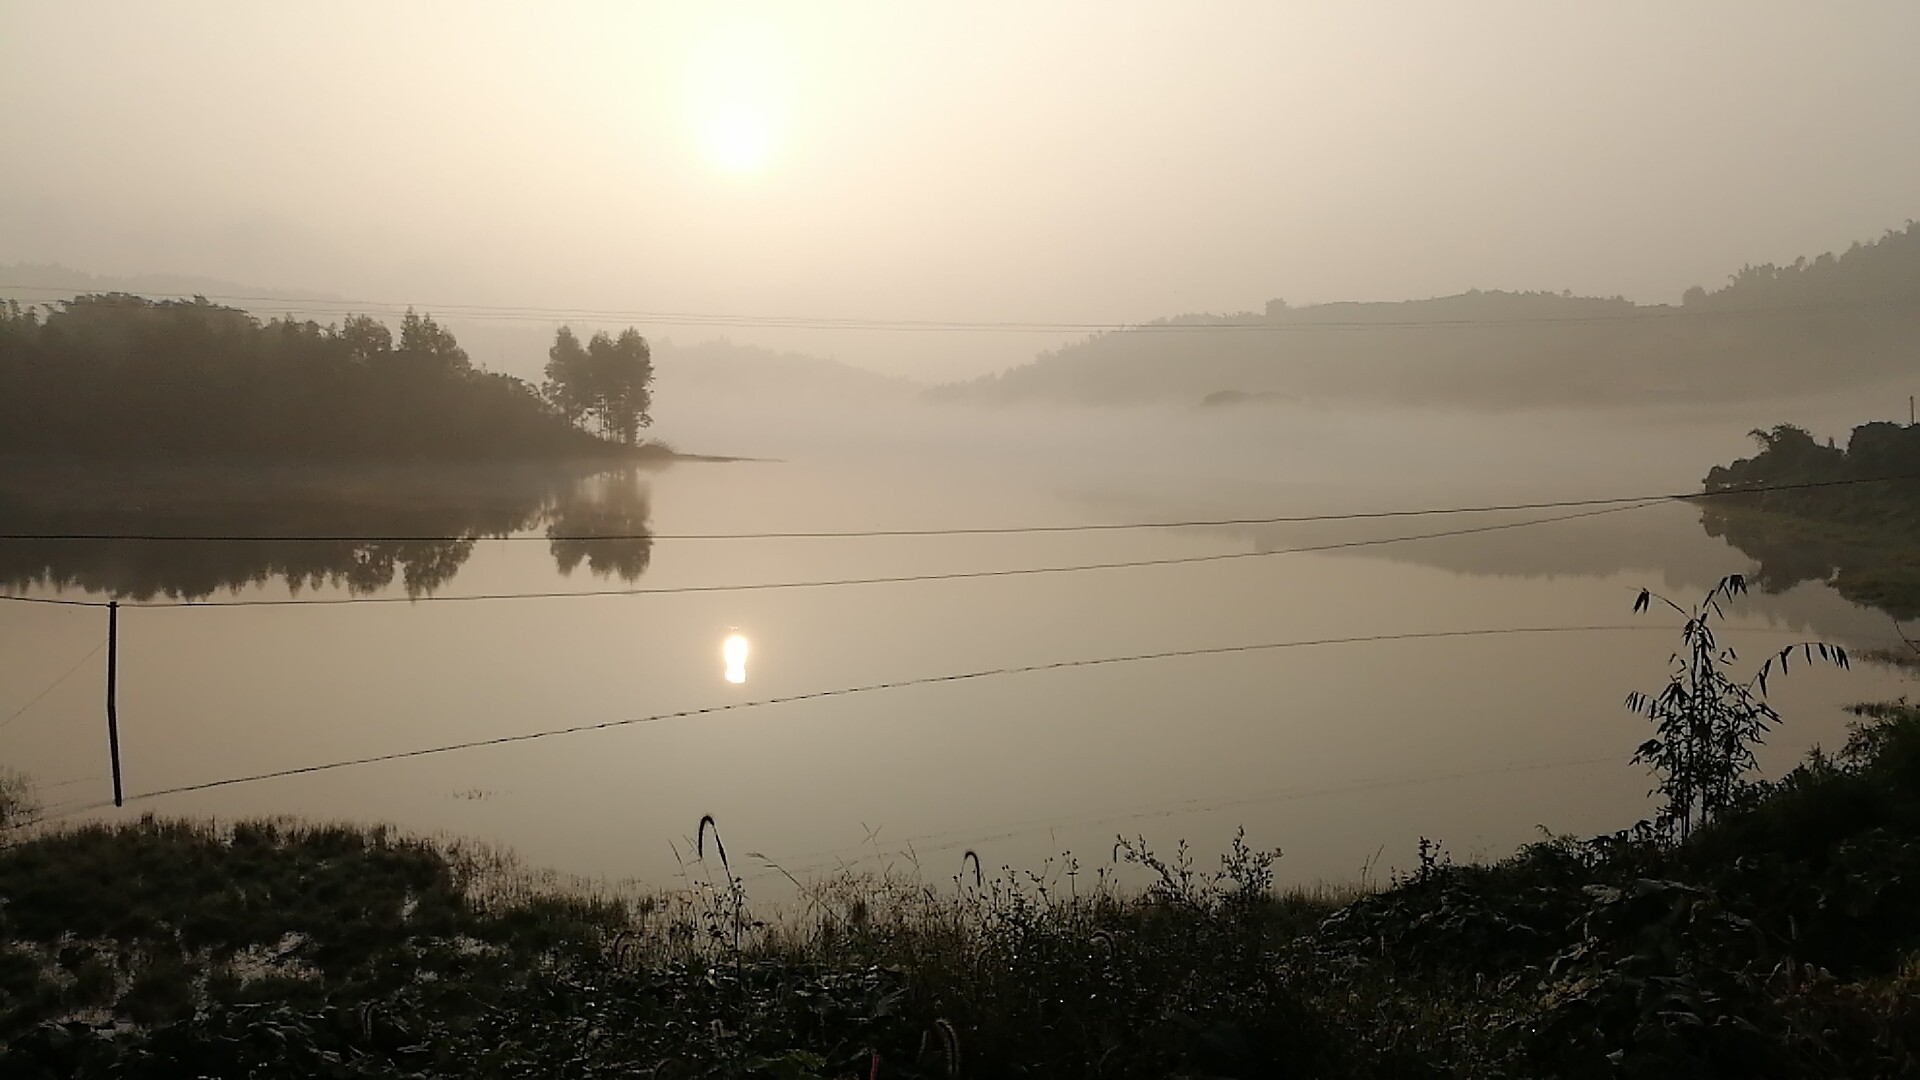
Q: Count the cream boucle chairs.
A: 0